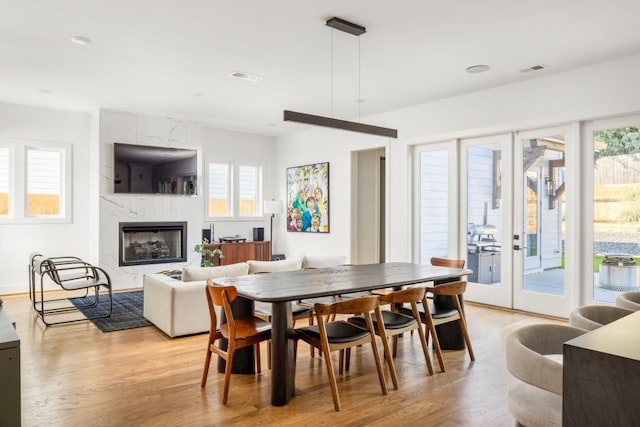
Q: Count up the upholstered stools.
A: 3